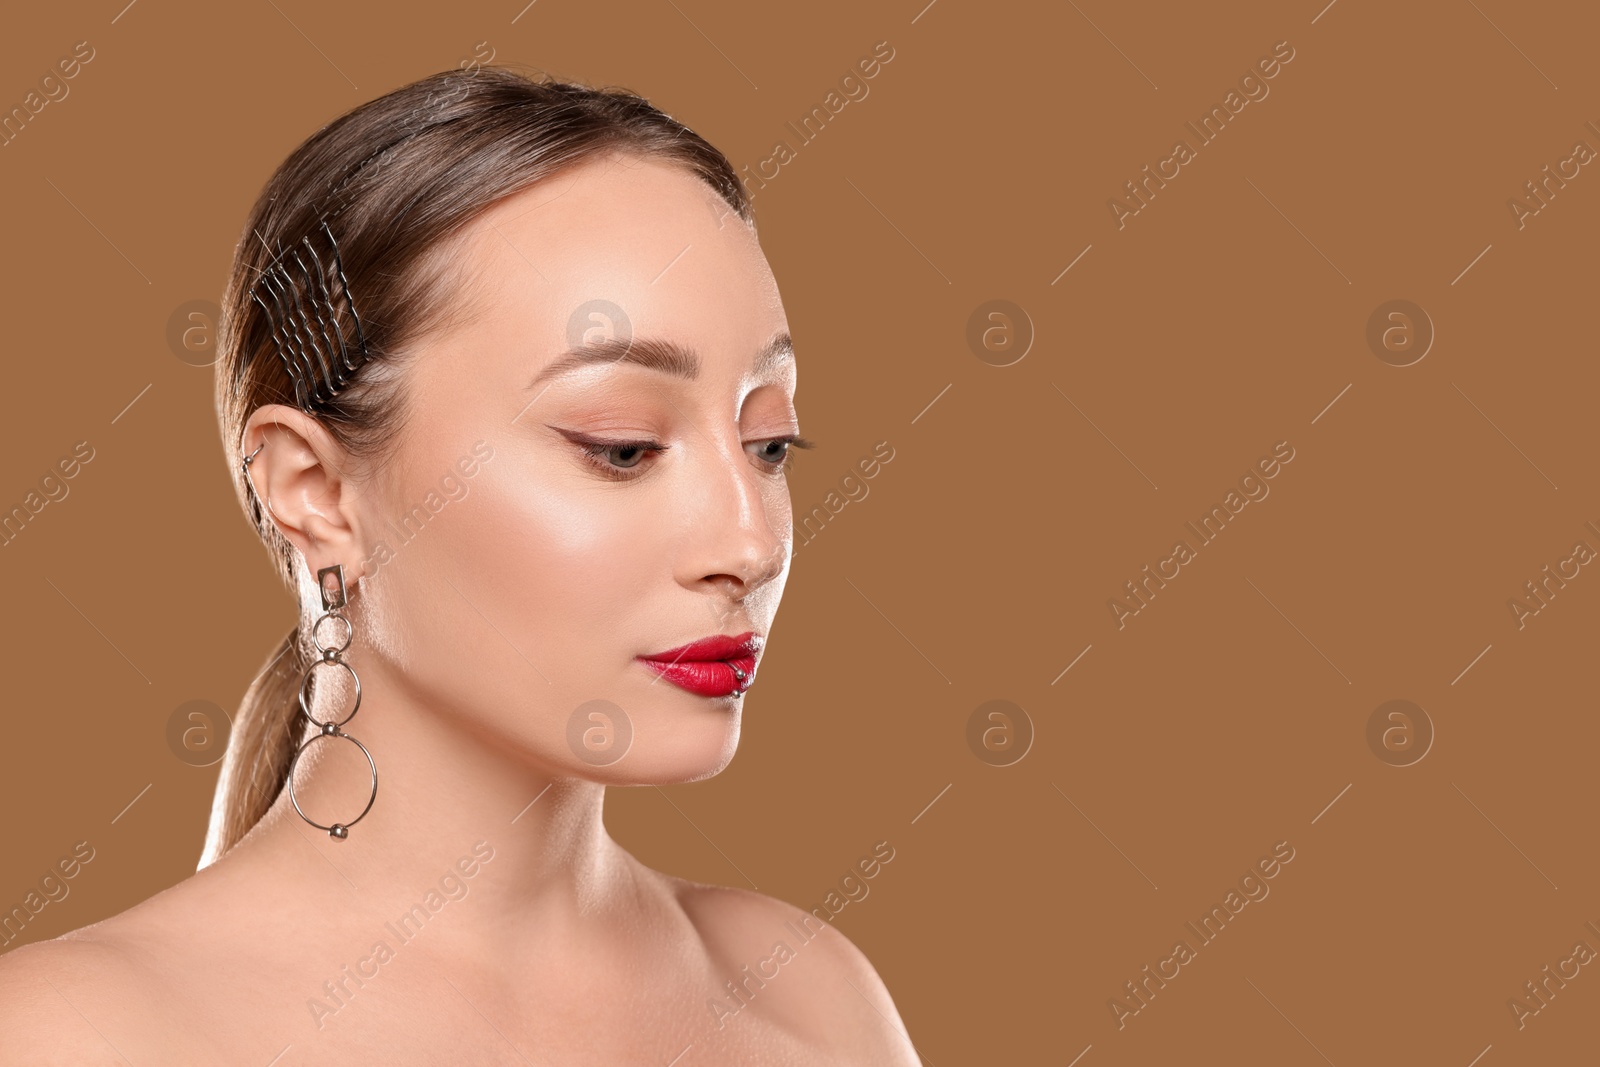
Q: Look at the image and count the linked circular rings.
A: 3